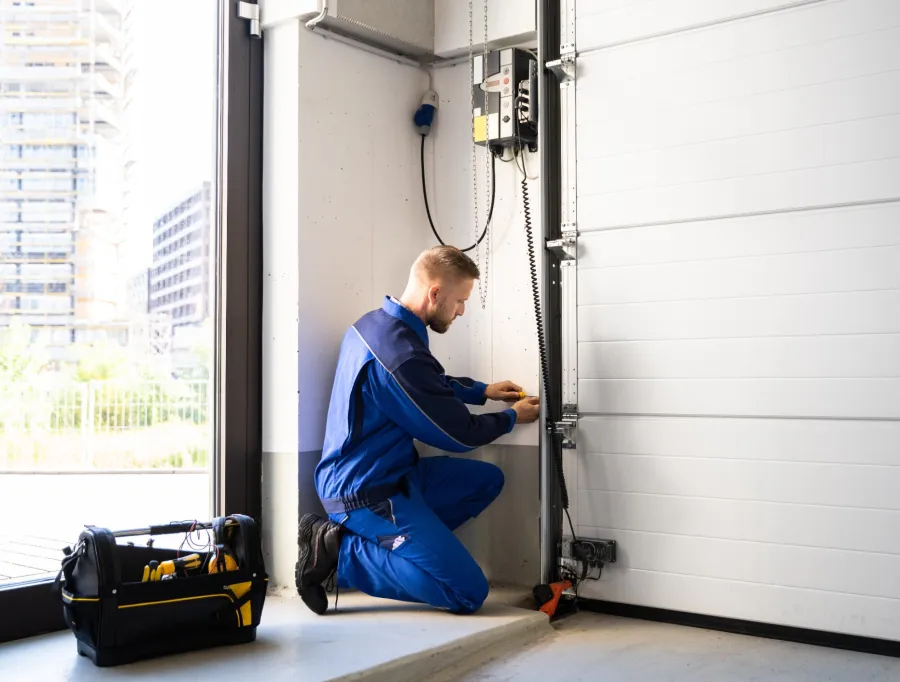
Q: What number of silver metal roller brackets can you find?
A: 3